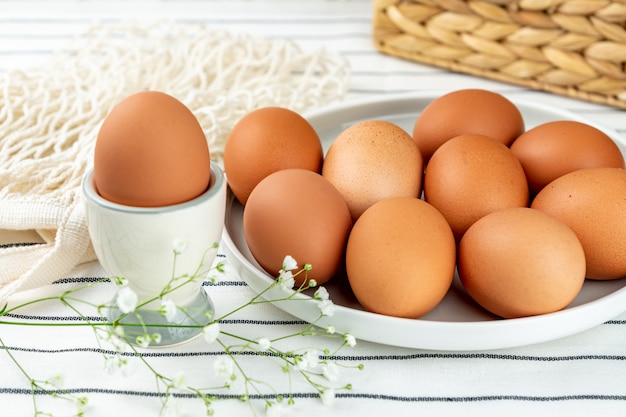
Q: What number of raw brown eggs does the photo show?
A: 10